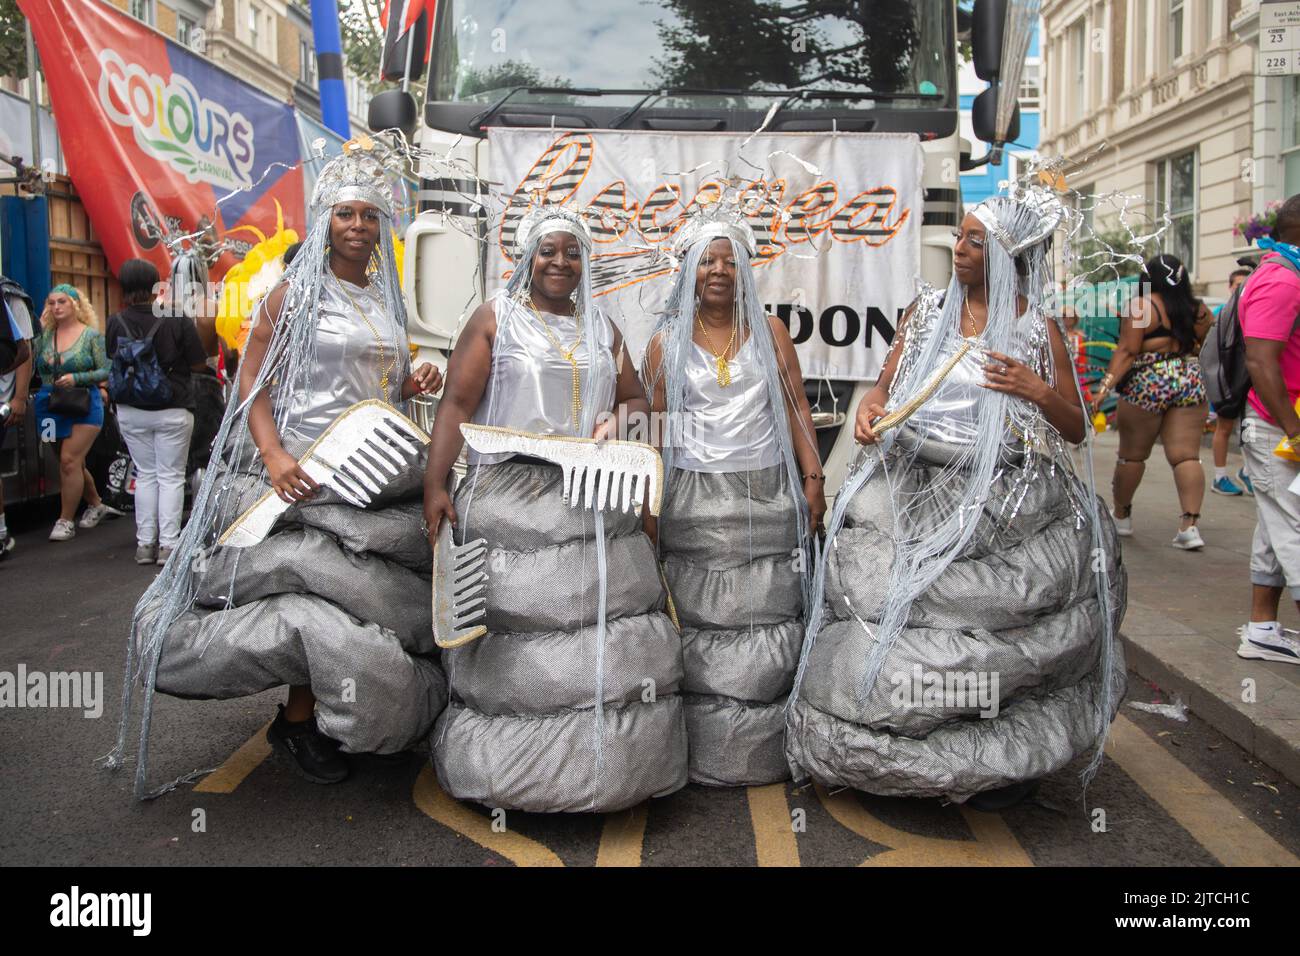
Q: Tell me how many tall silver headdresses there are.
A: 4